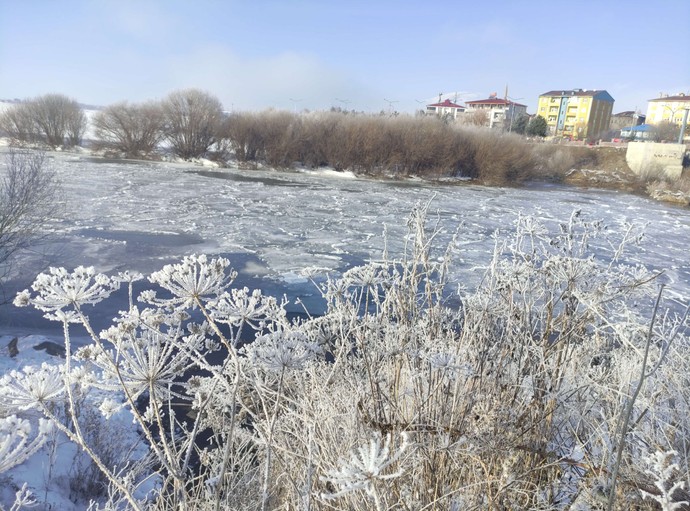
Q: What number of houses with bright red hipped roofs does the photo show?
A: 2